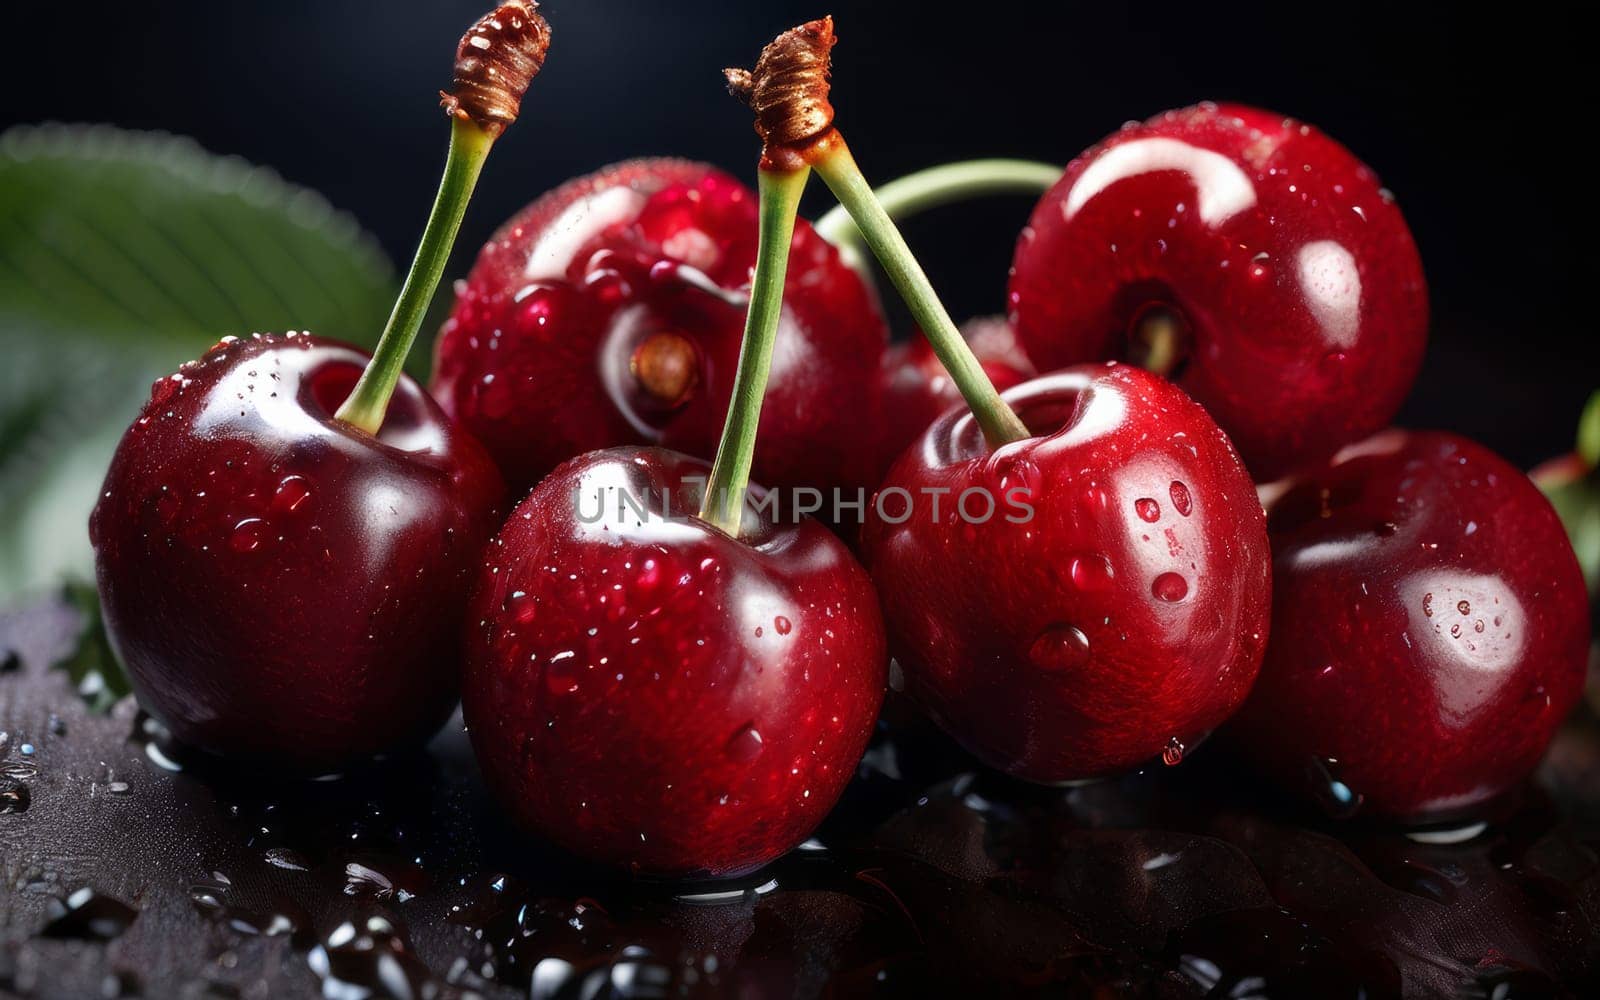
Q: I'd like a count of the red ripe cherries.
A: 7